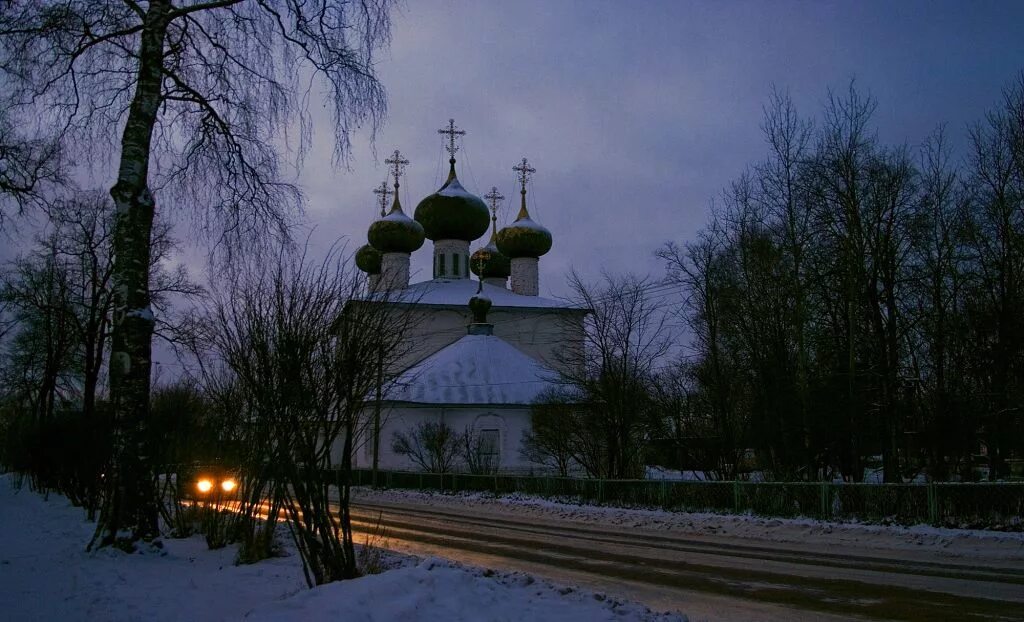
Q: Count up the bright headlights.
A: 2